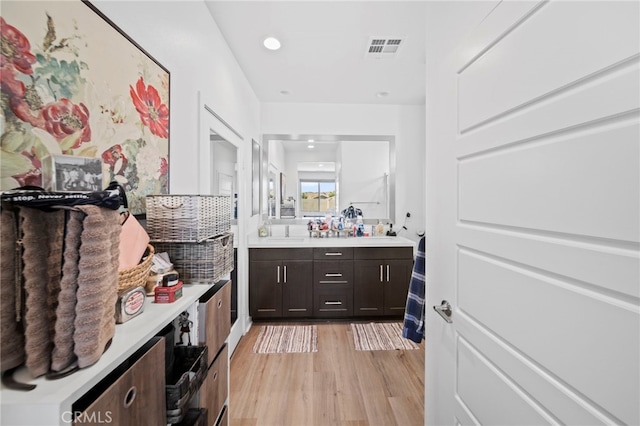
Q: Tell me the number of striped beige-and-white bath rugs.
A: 2